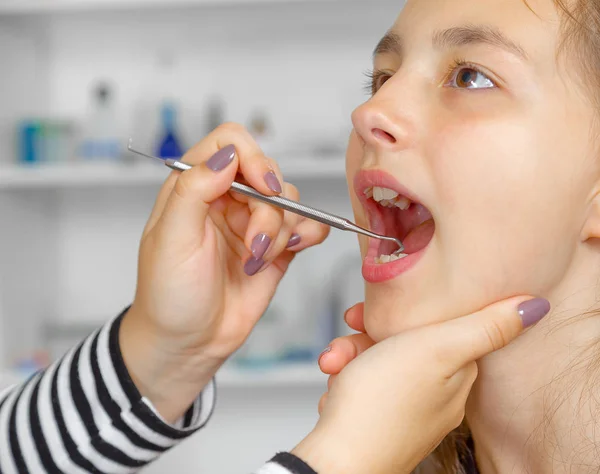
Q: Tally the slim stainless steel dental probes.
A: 1